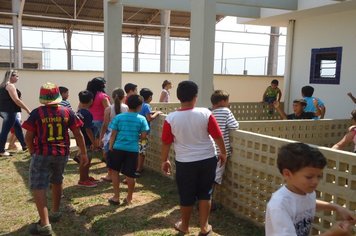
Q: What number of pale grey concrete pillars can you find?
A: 2